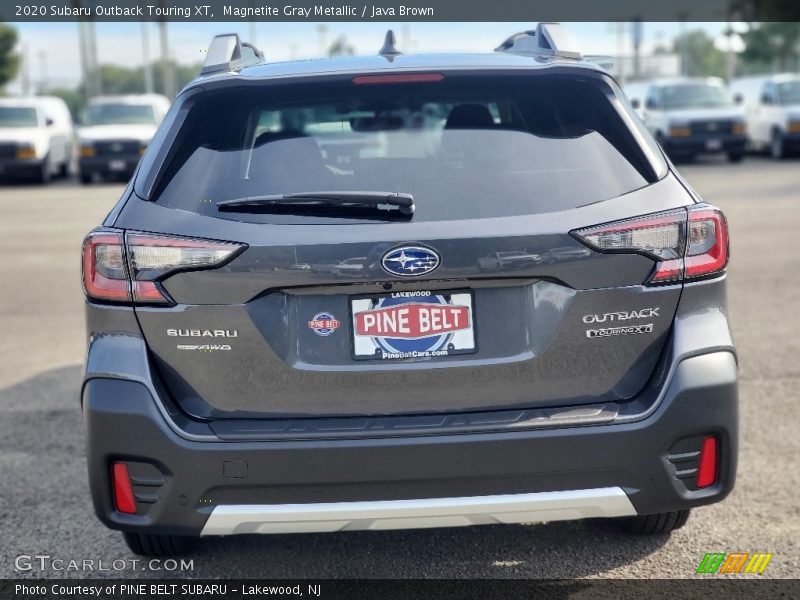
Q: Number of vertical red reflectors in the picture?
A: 2